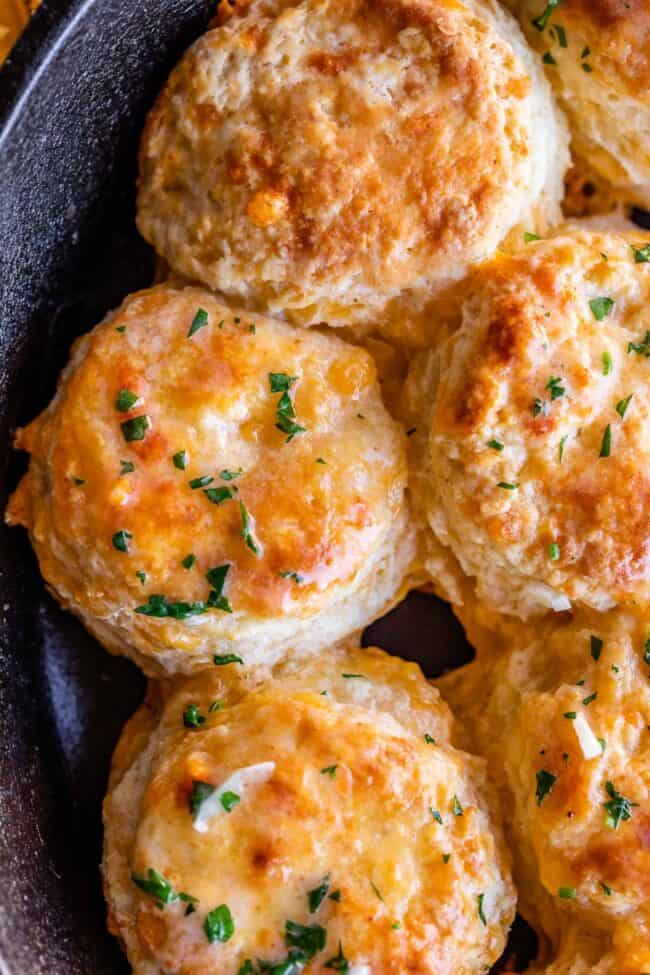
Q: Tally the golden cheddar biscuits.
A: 6